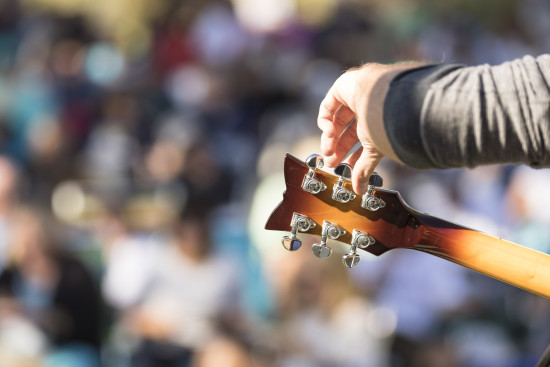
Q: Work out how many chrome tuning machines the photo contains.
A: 6